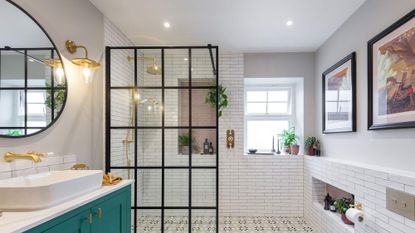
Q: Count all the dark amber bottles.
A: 2